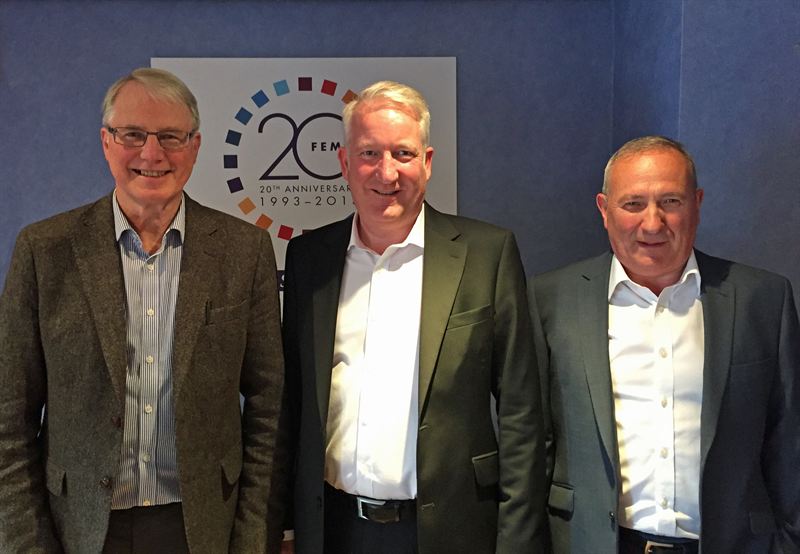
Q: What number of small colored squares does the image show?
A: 13